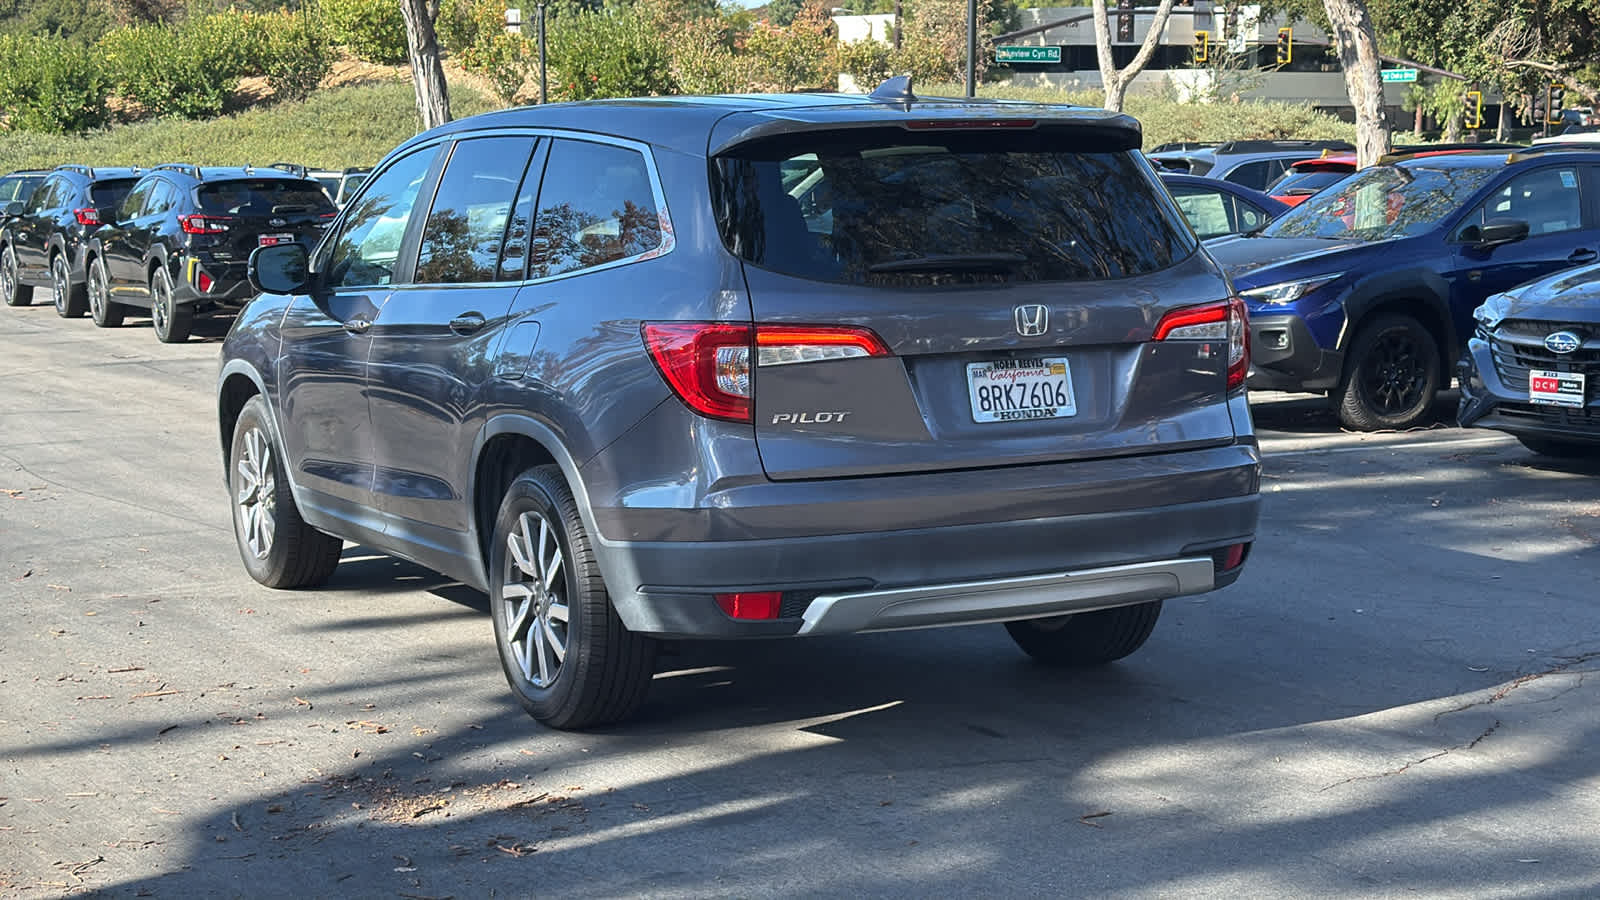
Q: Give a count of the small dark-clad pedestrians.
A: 0